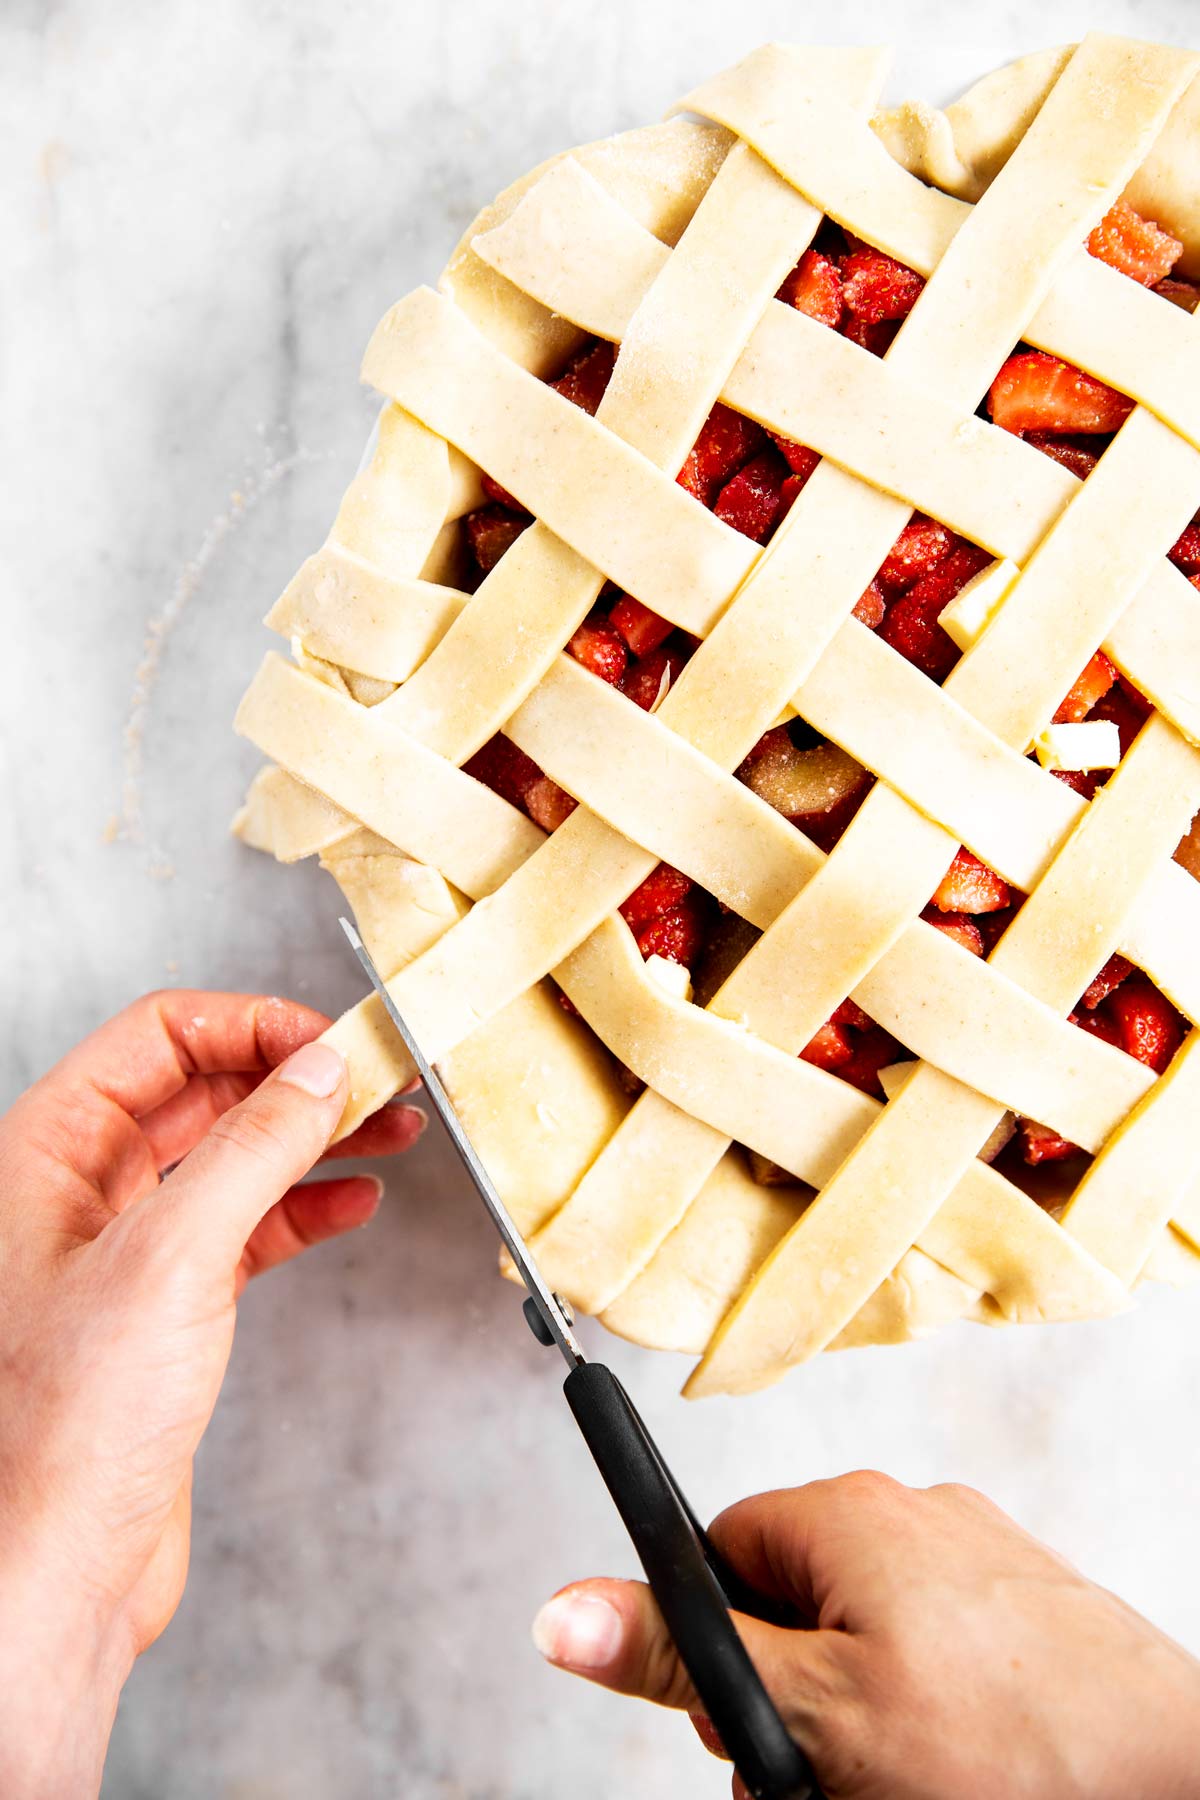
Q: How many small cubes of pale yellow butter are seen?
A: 3